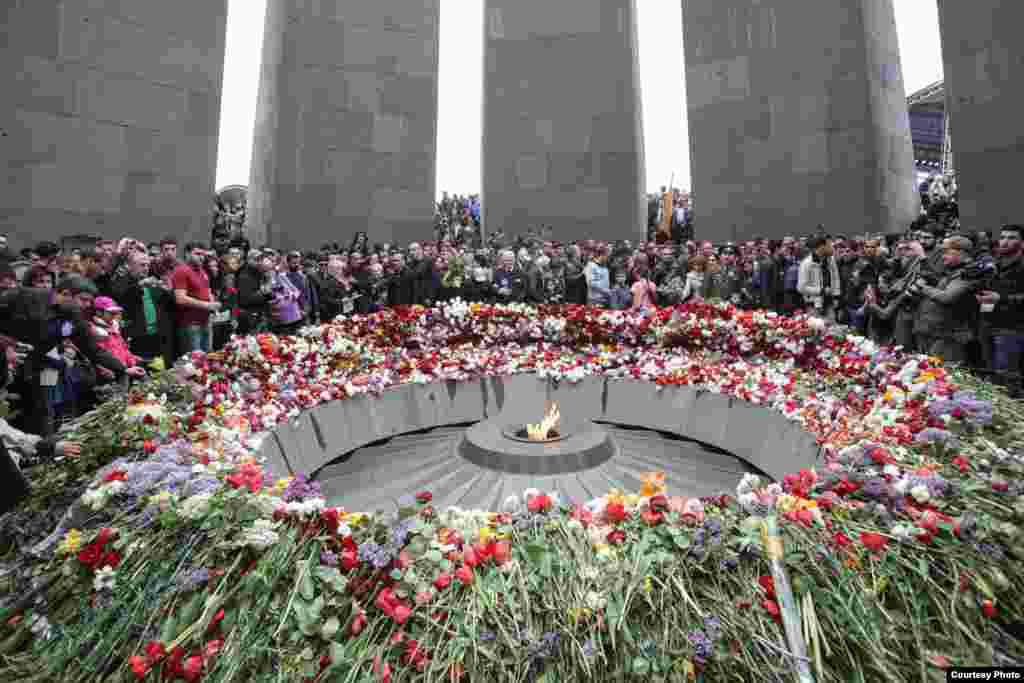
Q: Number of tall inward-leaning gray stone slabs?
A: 5